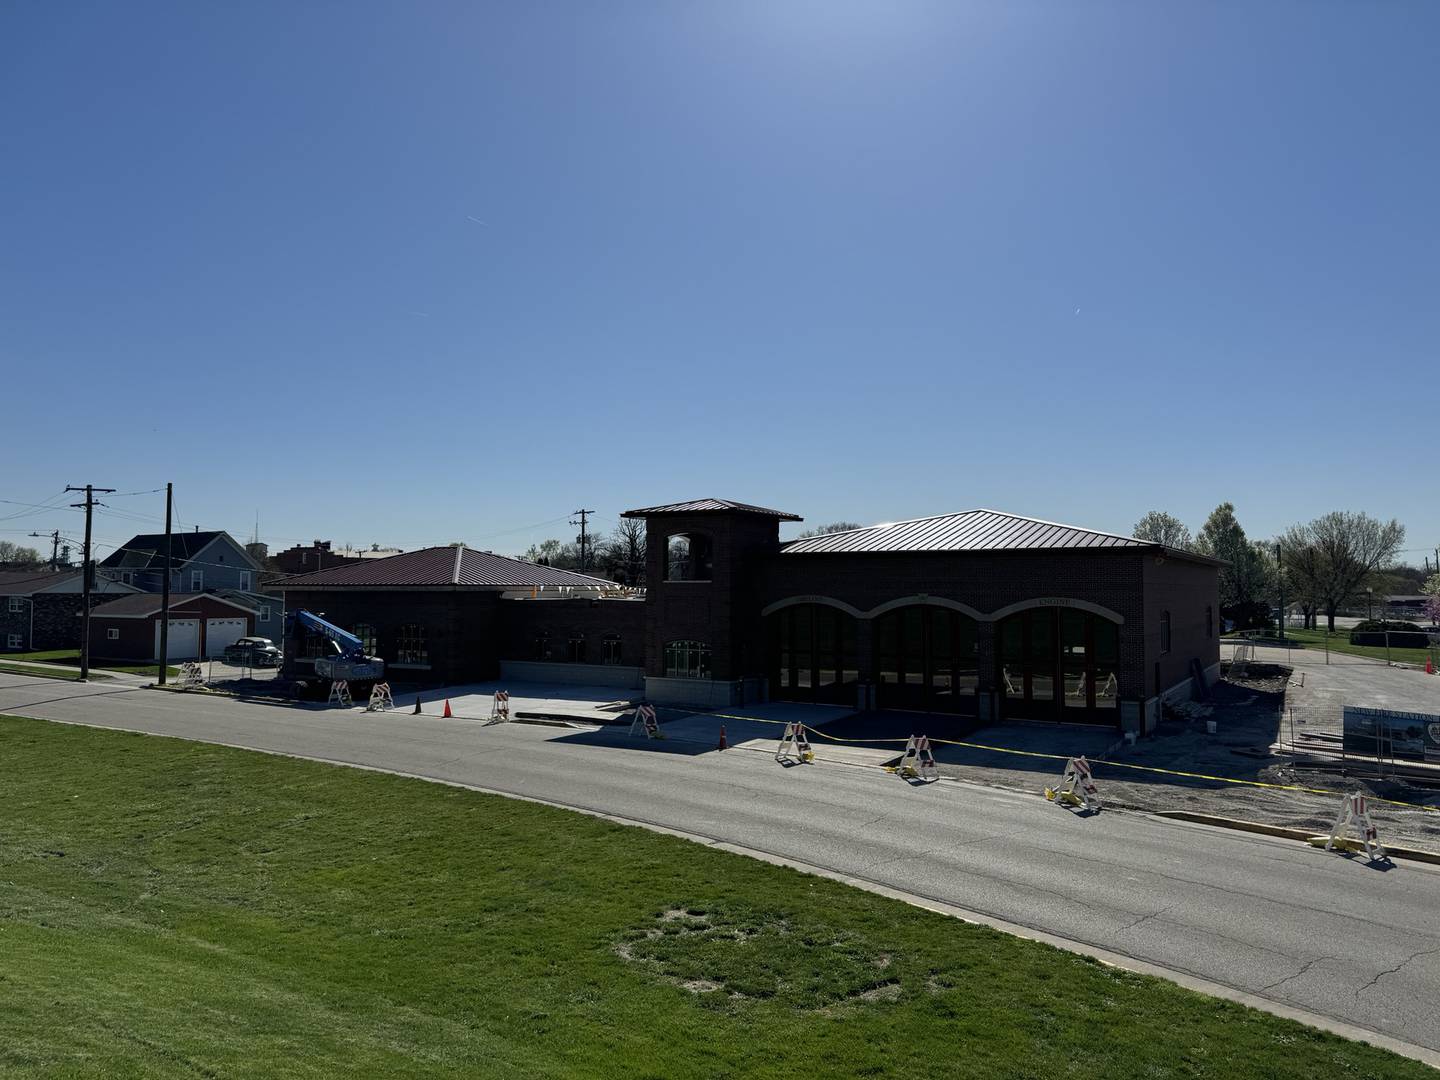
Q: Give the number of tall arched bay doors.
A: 3